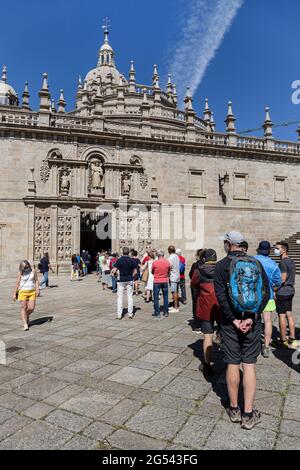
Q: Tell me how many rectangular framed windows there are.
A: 3